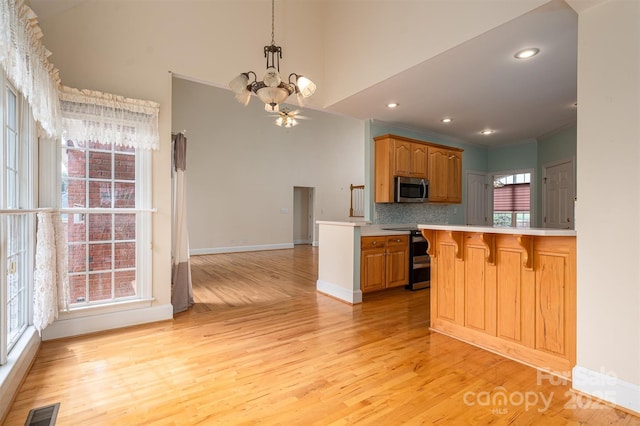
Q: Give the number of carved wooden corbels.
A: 4